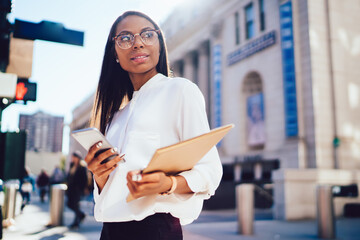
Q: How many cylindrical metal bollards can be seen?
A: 4